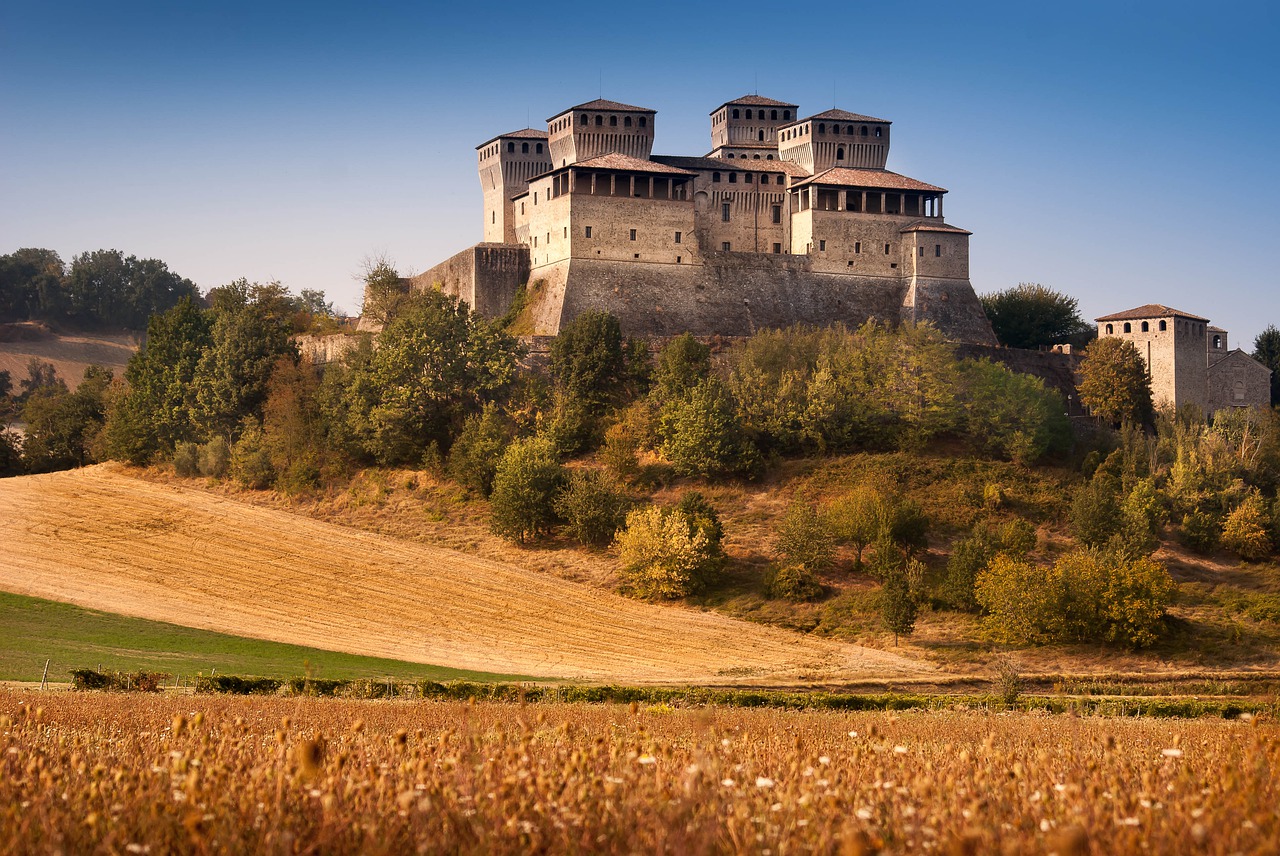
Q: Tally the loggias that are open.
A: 2